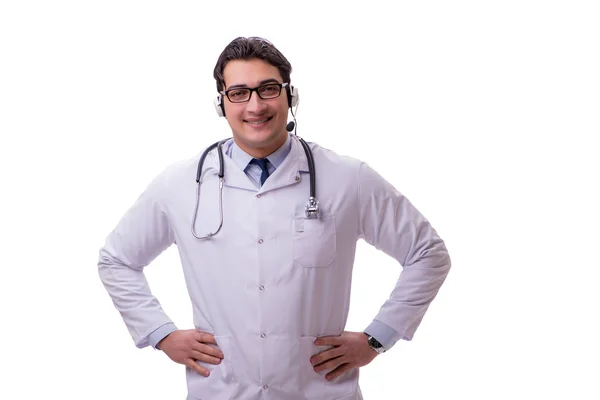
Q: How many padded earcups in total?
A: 2